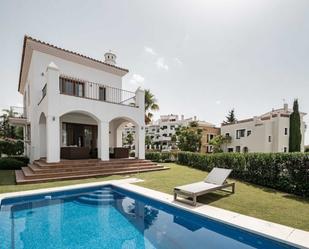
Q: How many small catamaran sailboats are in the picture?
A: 0